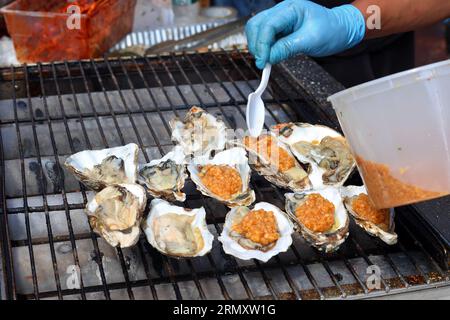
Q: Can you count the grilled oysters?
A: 11